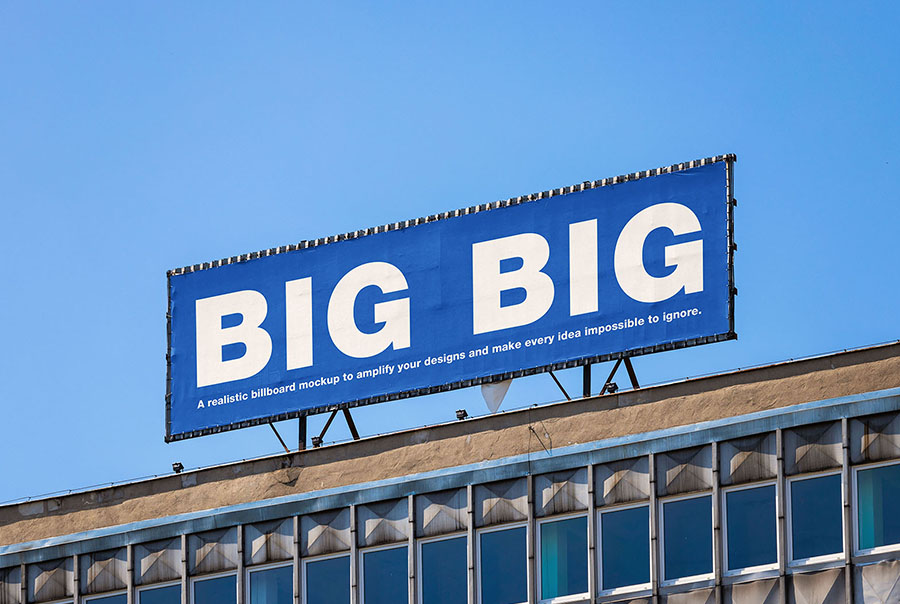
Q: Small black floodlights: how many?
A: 4